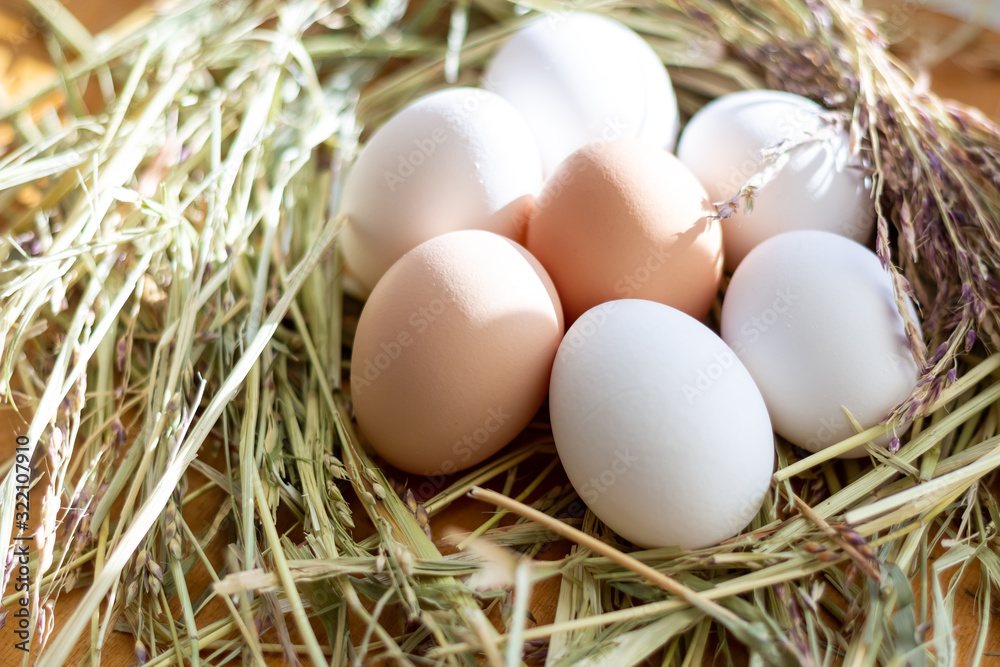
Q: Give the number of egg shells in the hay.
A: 7